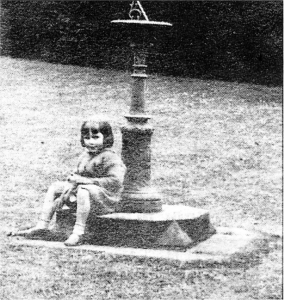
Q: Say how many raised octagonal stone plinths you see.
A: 1